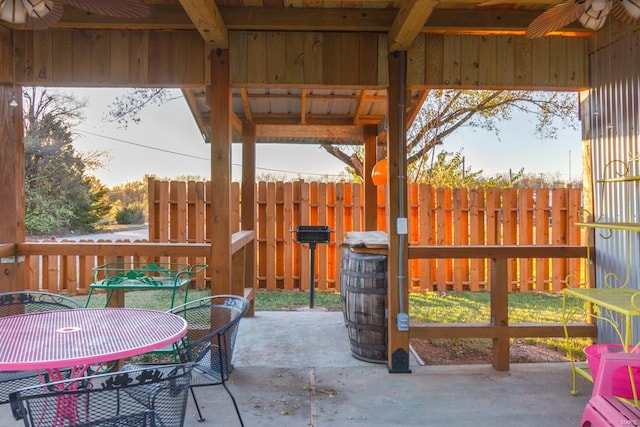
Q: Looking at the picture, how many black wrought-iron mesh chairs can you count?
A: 3